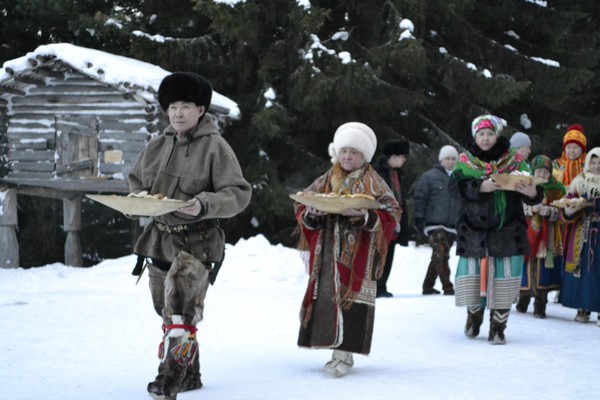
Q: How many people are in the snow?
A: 9